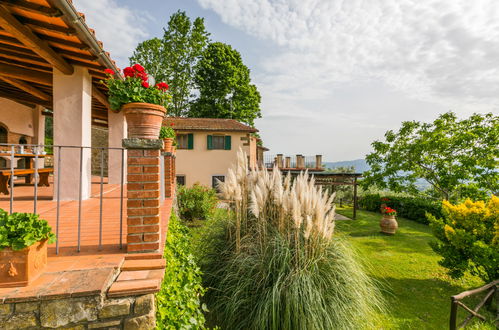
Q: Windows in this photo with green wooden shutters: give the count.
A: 2